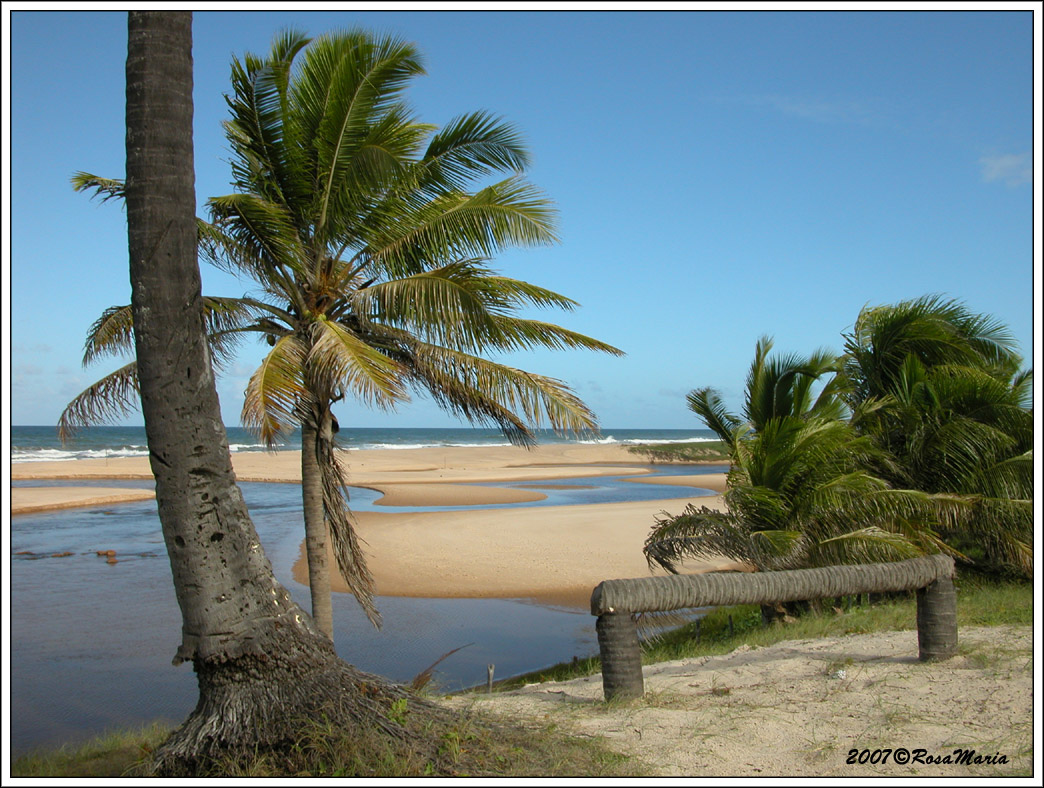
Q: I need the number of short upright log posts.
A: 2